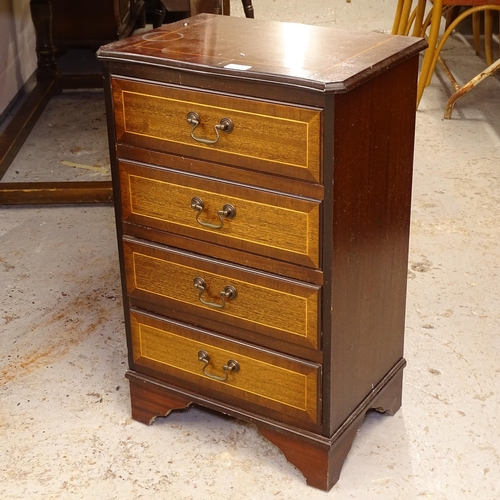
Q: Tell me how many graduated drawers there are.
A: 4